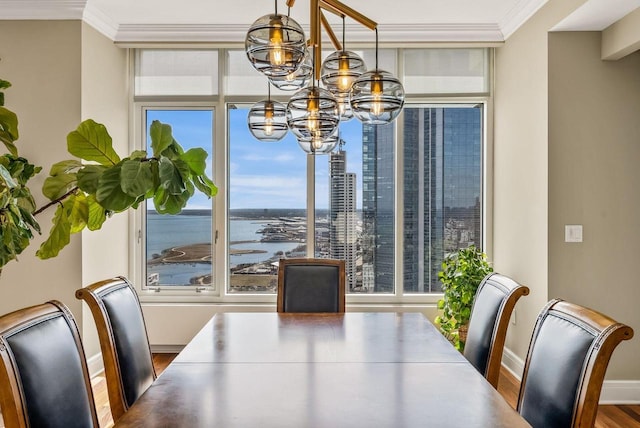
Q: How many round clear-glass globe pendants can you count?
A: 8